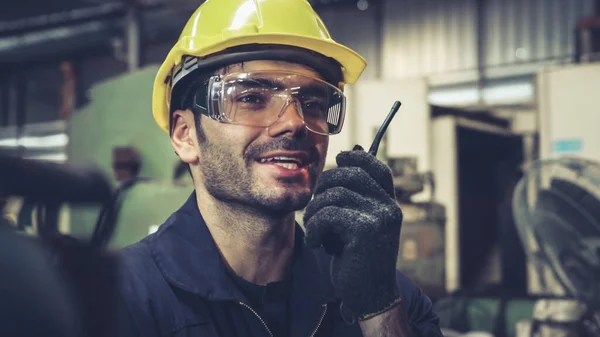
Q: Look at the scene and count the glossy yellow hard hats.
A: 1